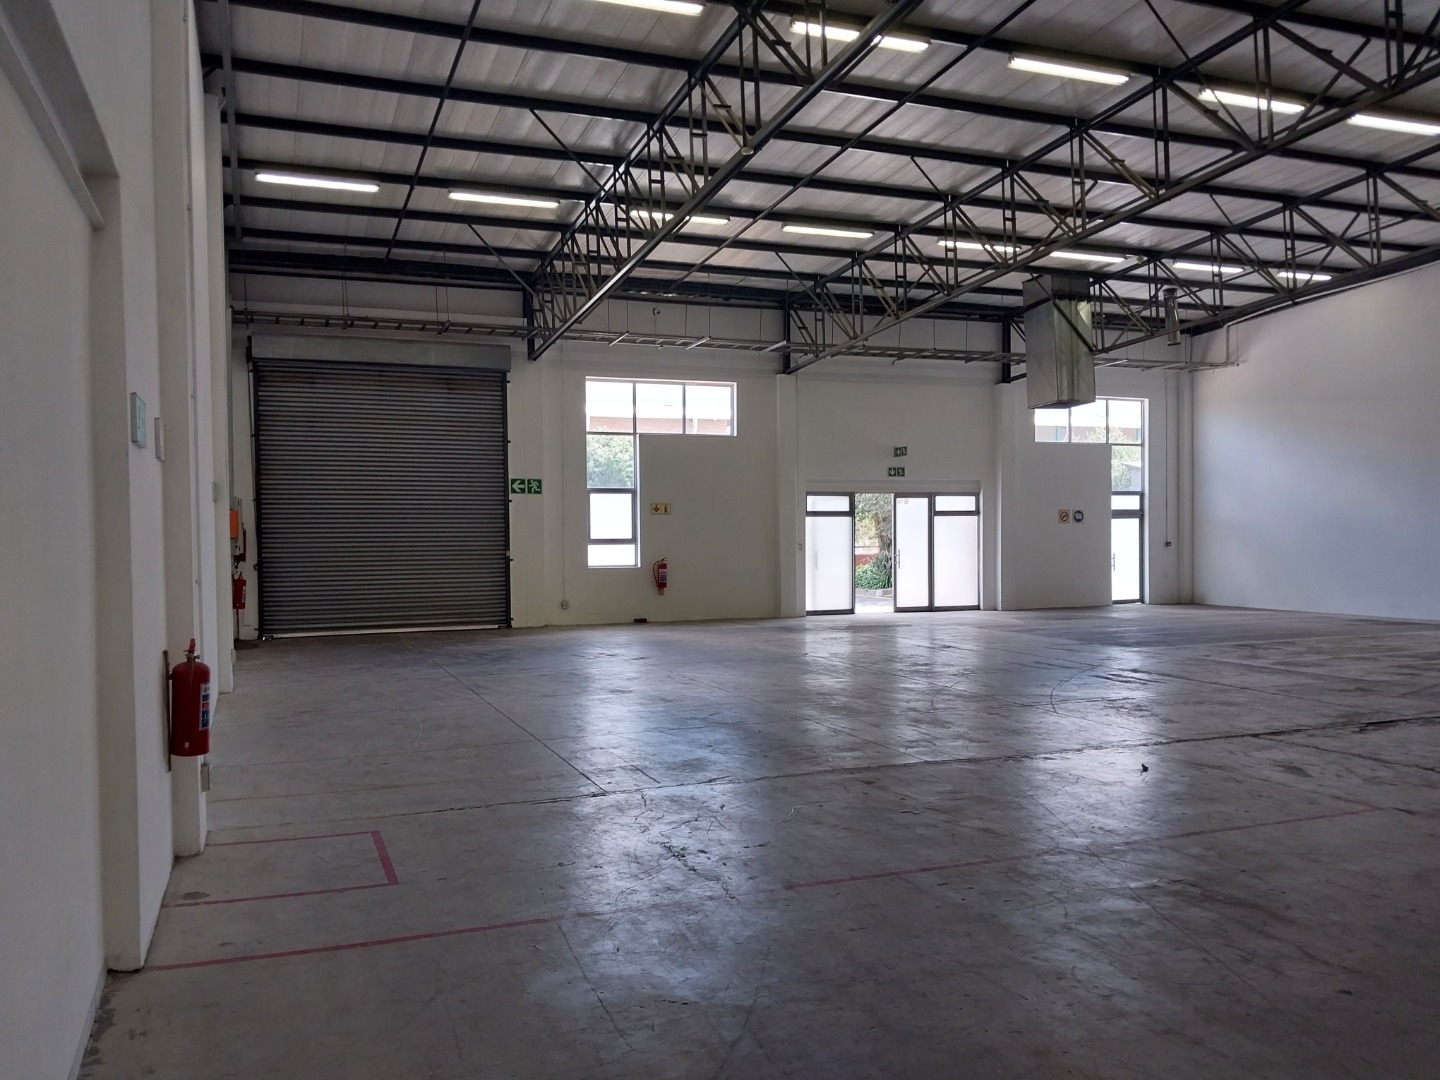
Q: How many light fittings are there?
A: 13